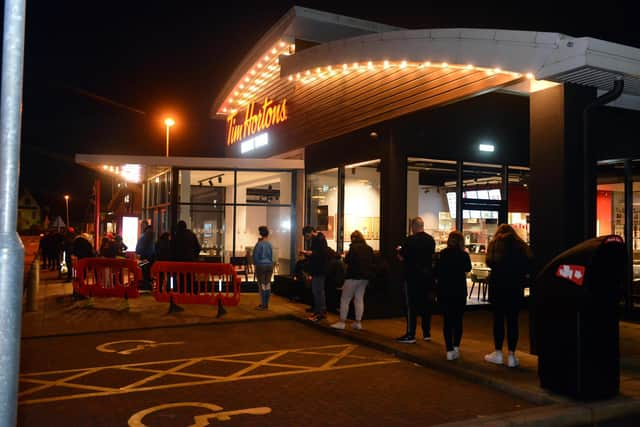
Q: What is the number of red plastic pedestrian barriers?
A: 2